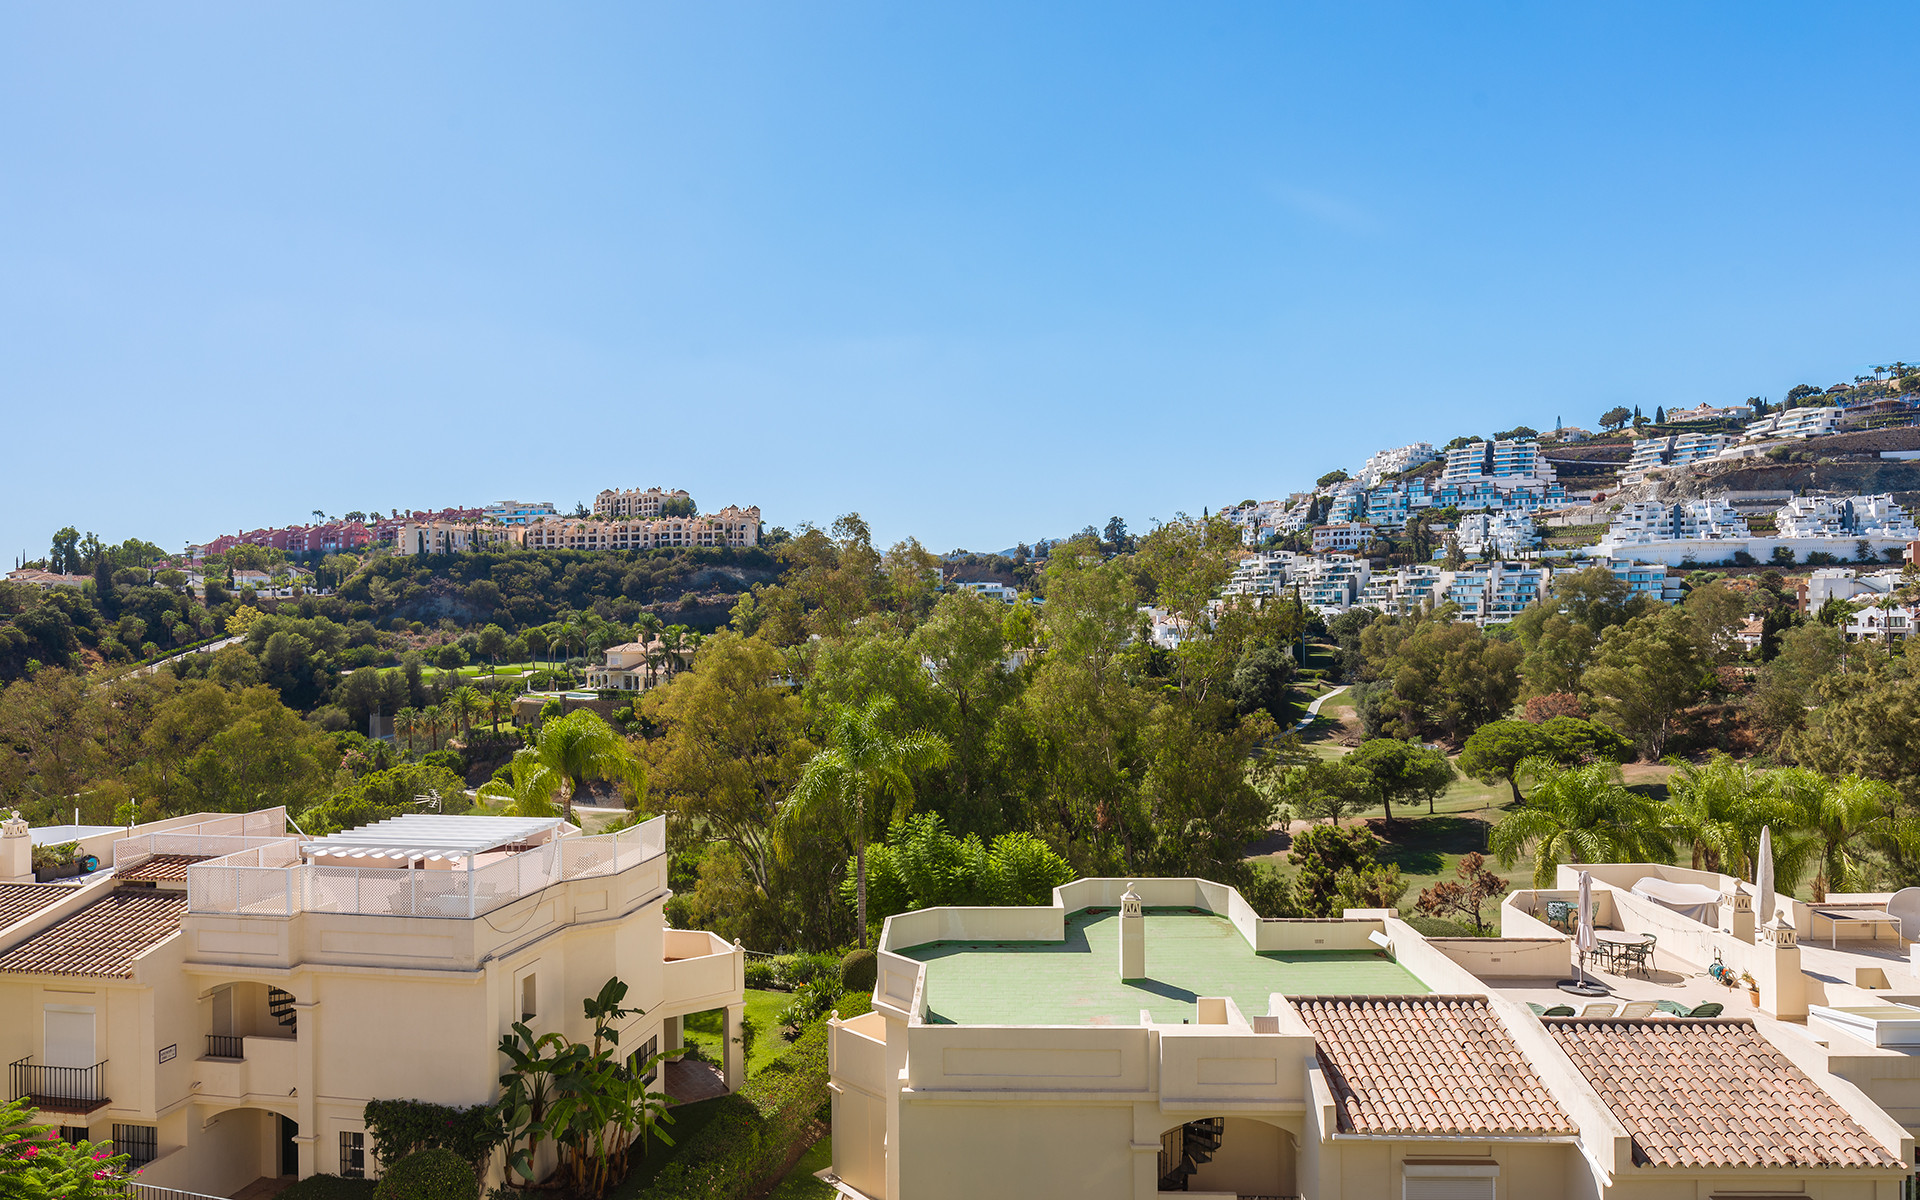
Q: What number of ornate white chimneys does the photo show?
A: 4